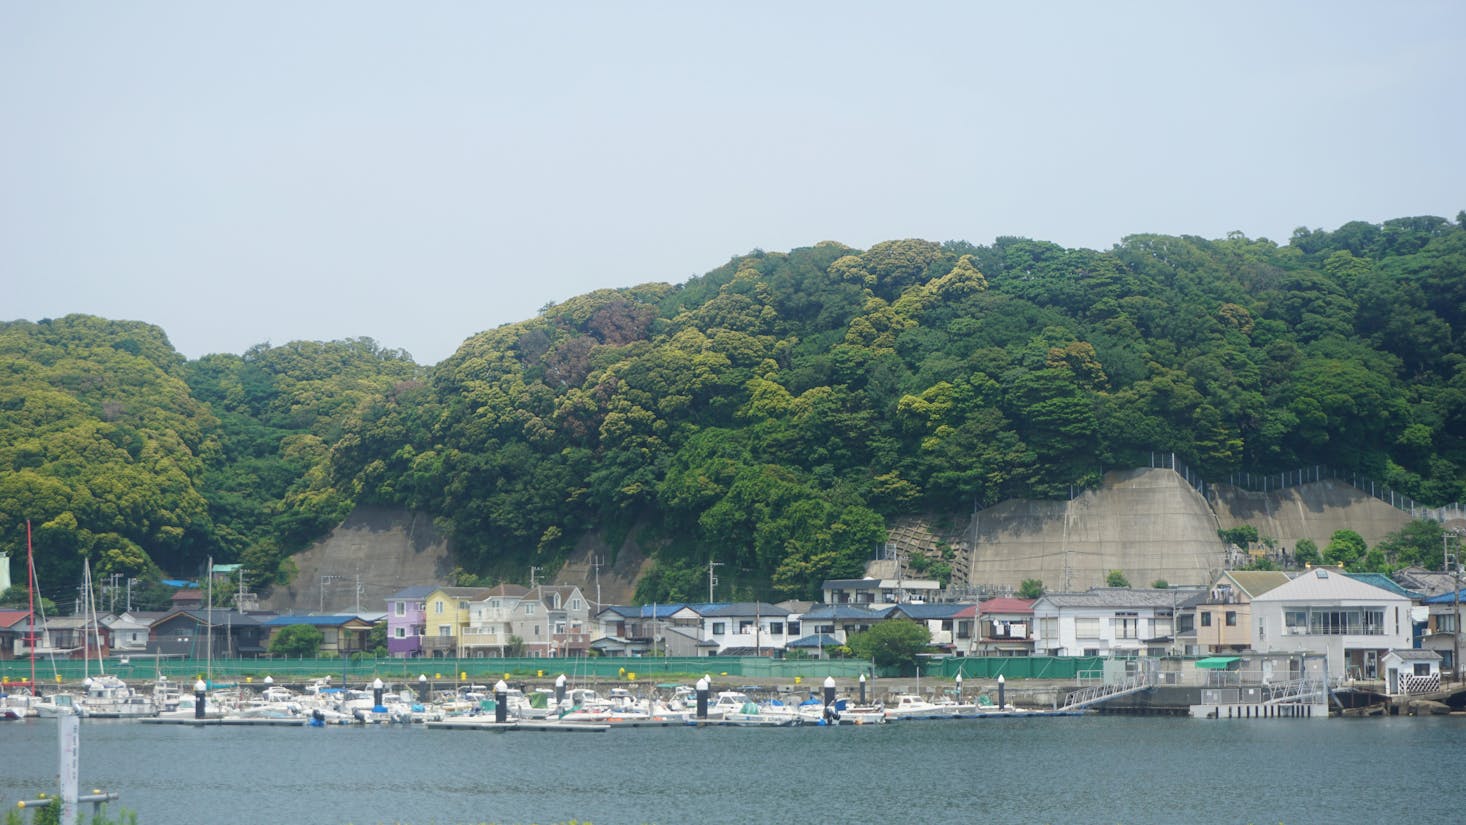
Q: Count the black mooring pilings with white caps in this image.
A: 12